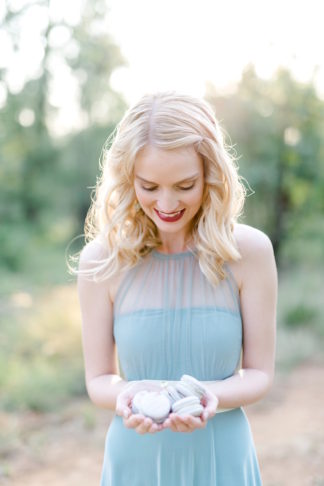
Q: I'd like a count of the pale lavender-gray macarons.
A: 5